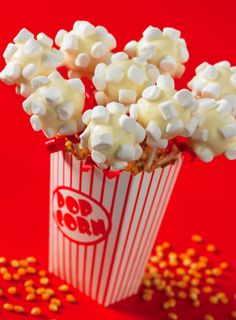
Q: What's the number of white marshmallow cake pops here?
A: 9